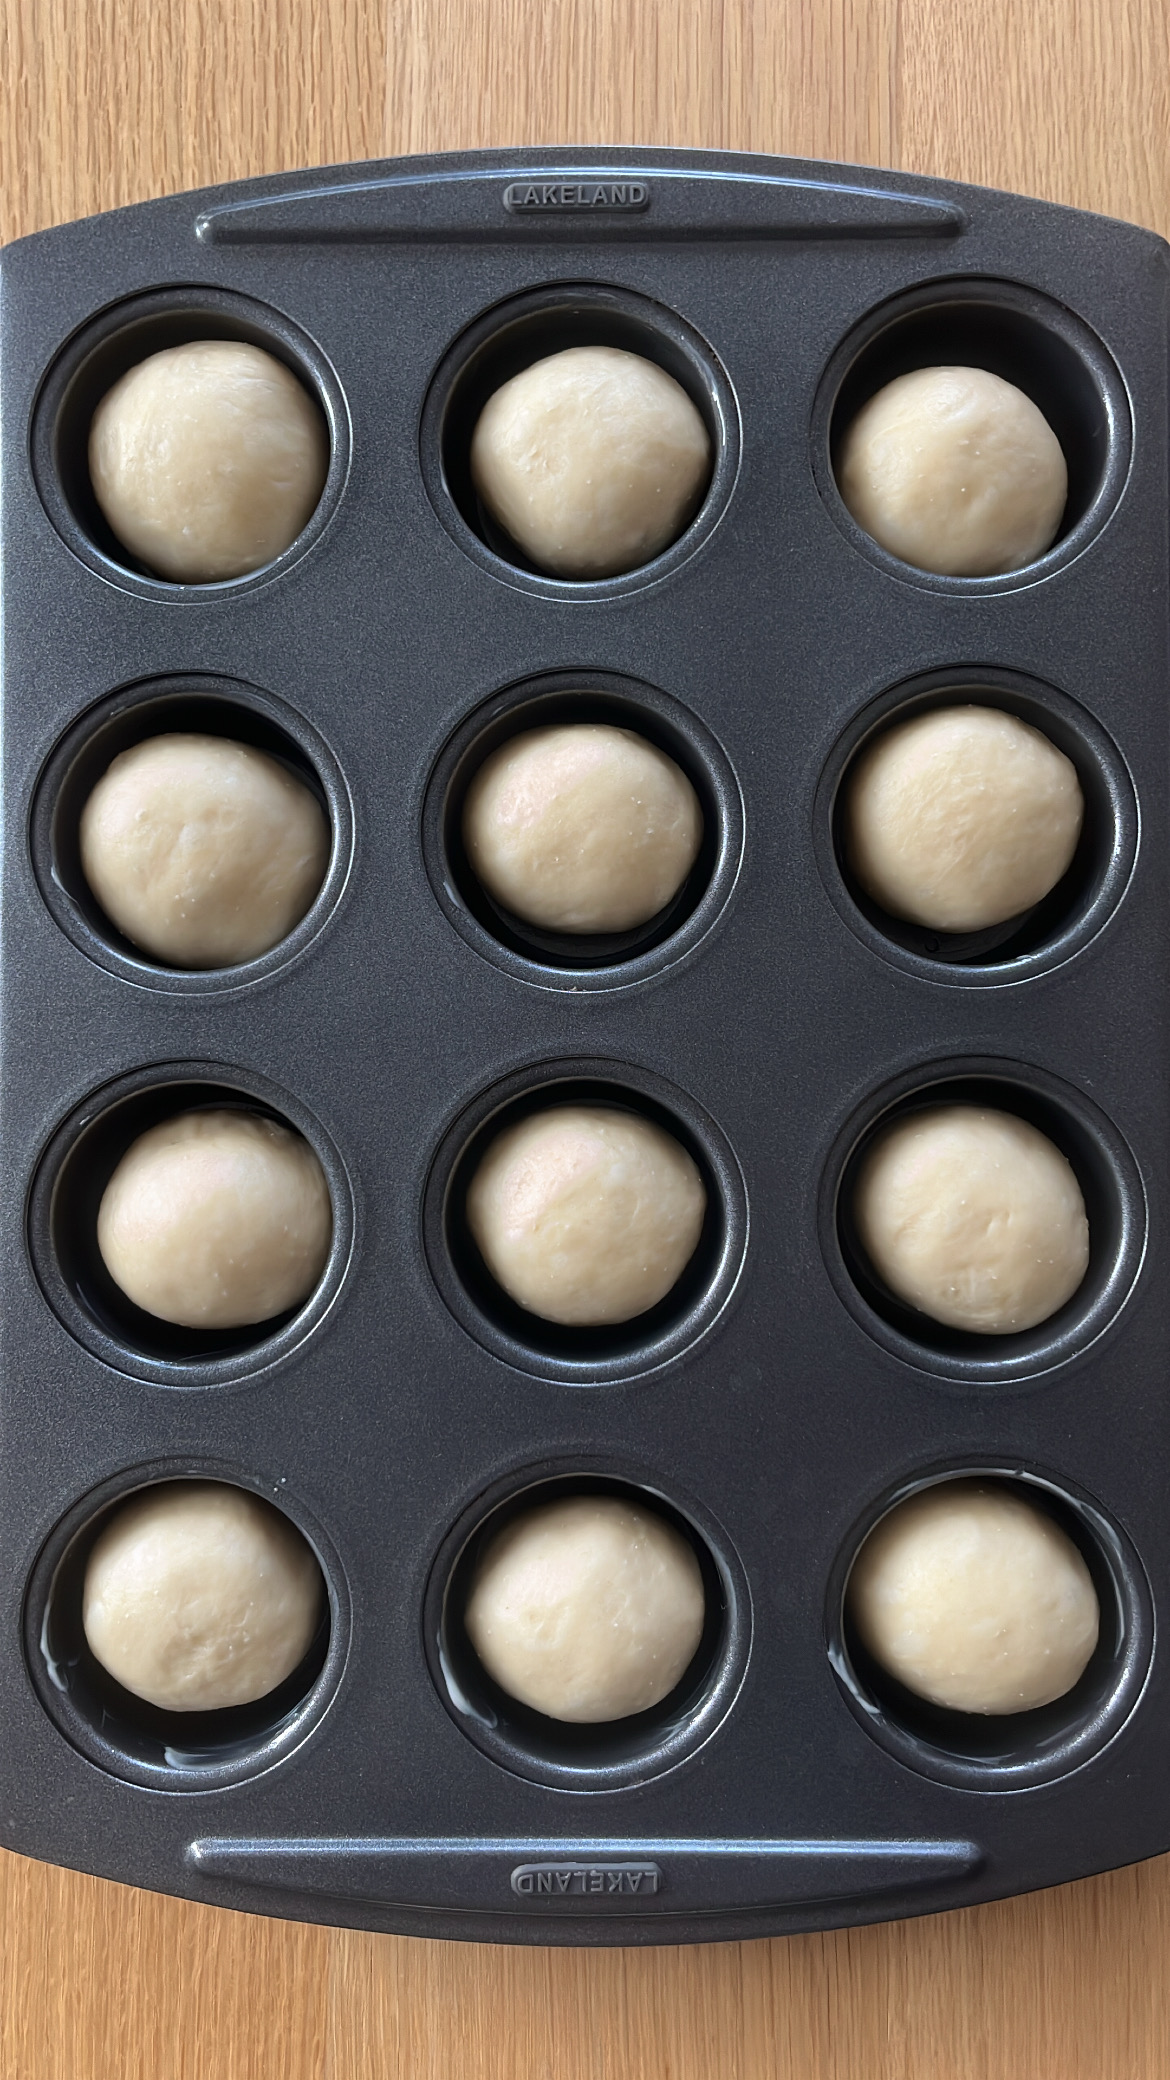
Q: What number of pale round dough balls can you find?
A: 12